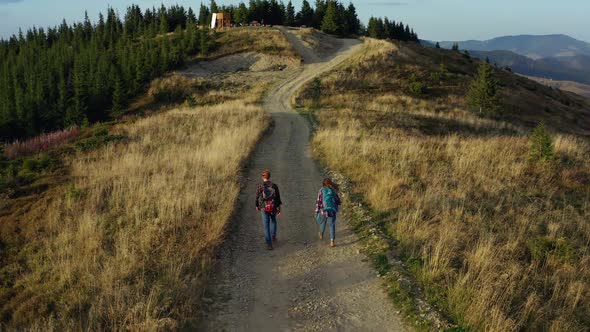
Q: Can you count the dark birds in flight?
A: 0